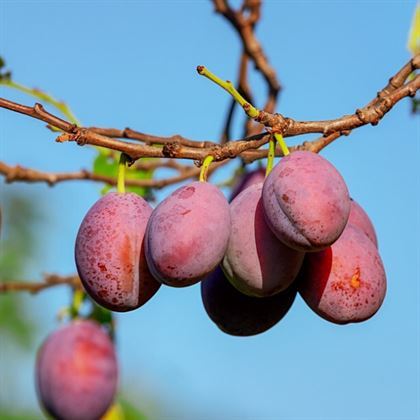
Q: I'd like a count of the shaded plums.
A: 1